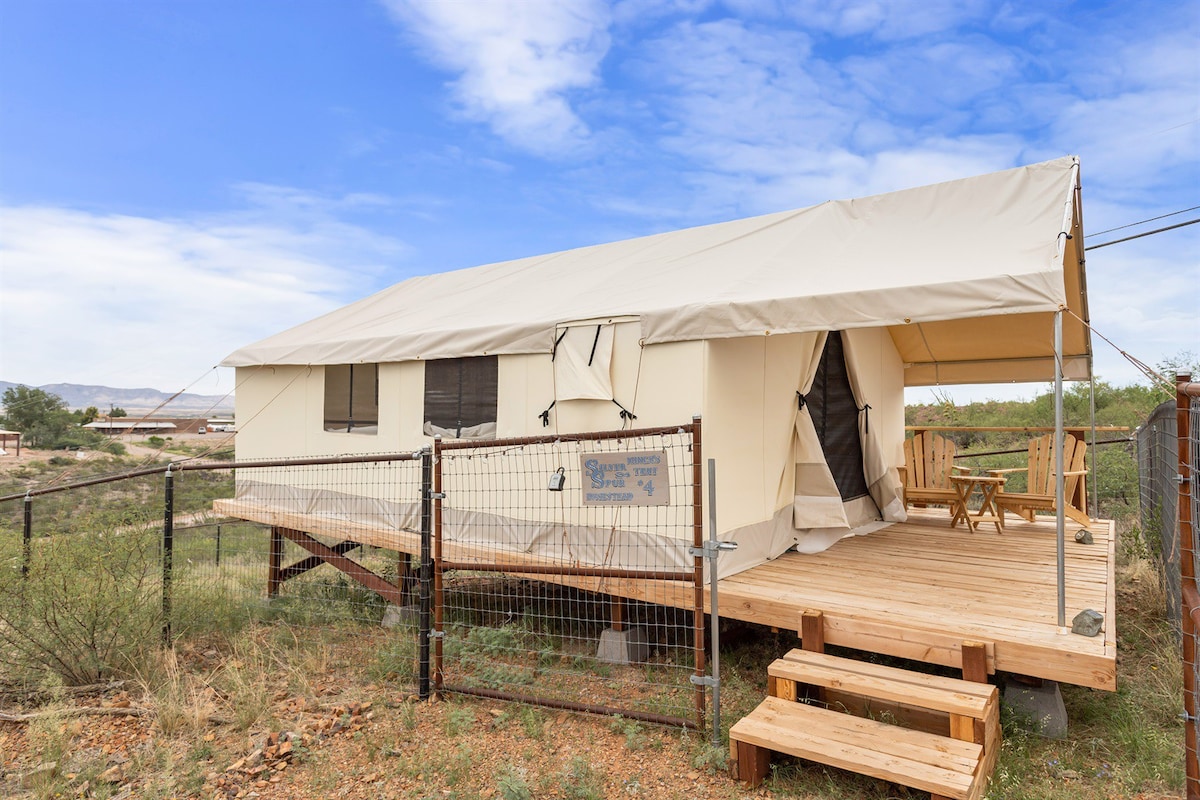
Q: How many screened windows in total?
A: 2